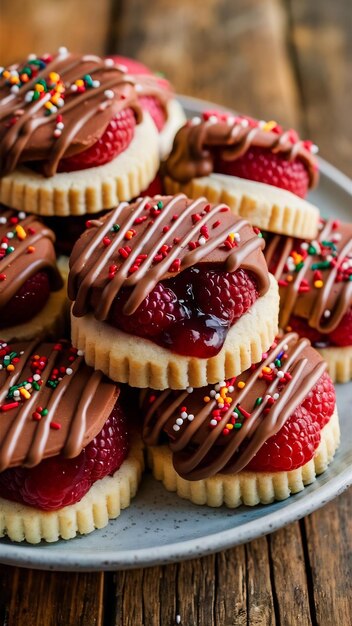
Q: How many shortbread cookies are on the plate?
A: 8